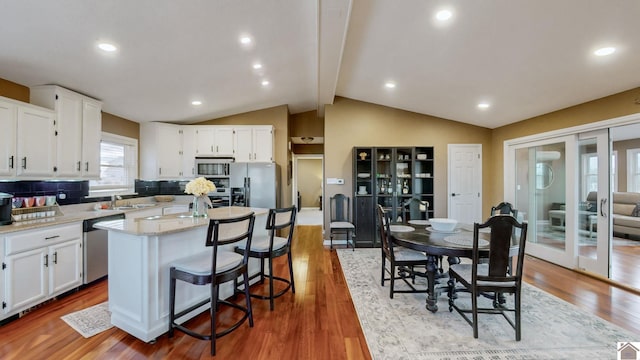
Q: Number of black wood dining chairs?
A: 5